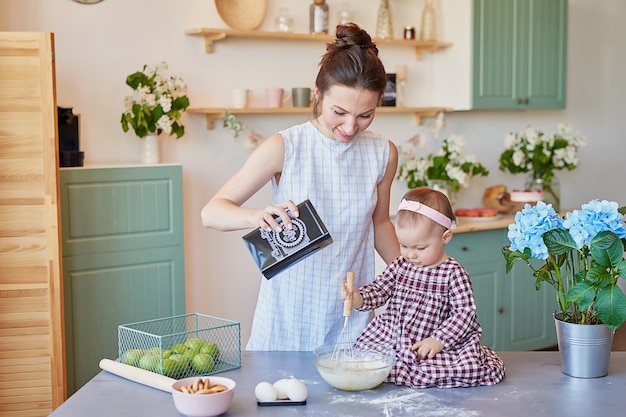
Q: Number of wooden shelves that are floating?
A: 2